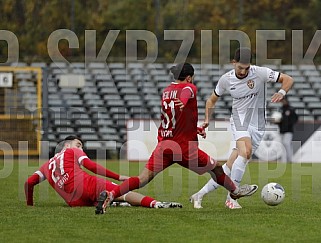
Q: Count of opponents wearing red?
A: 2